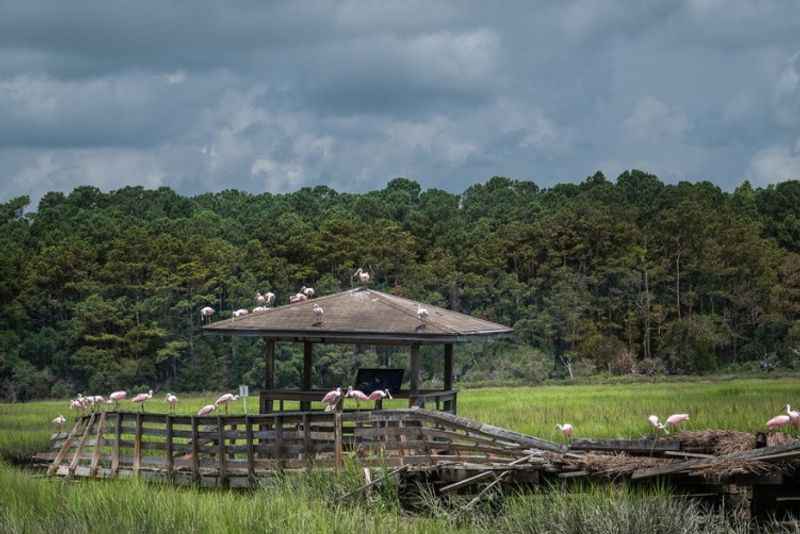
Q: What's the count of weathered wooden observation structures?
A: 1